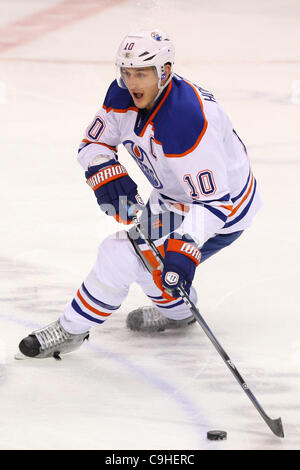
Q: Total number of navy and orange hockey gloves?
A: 2